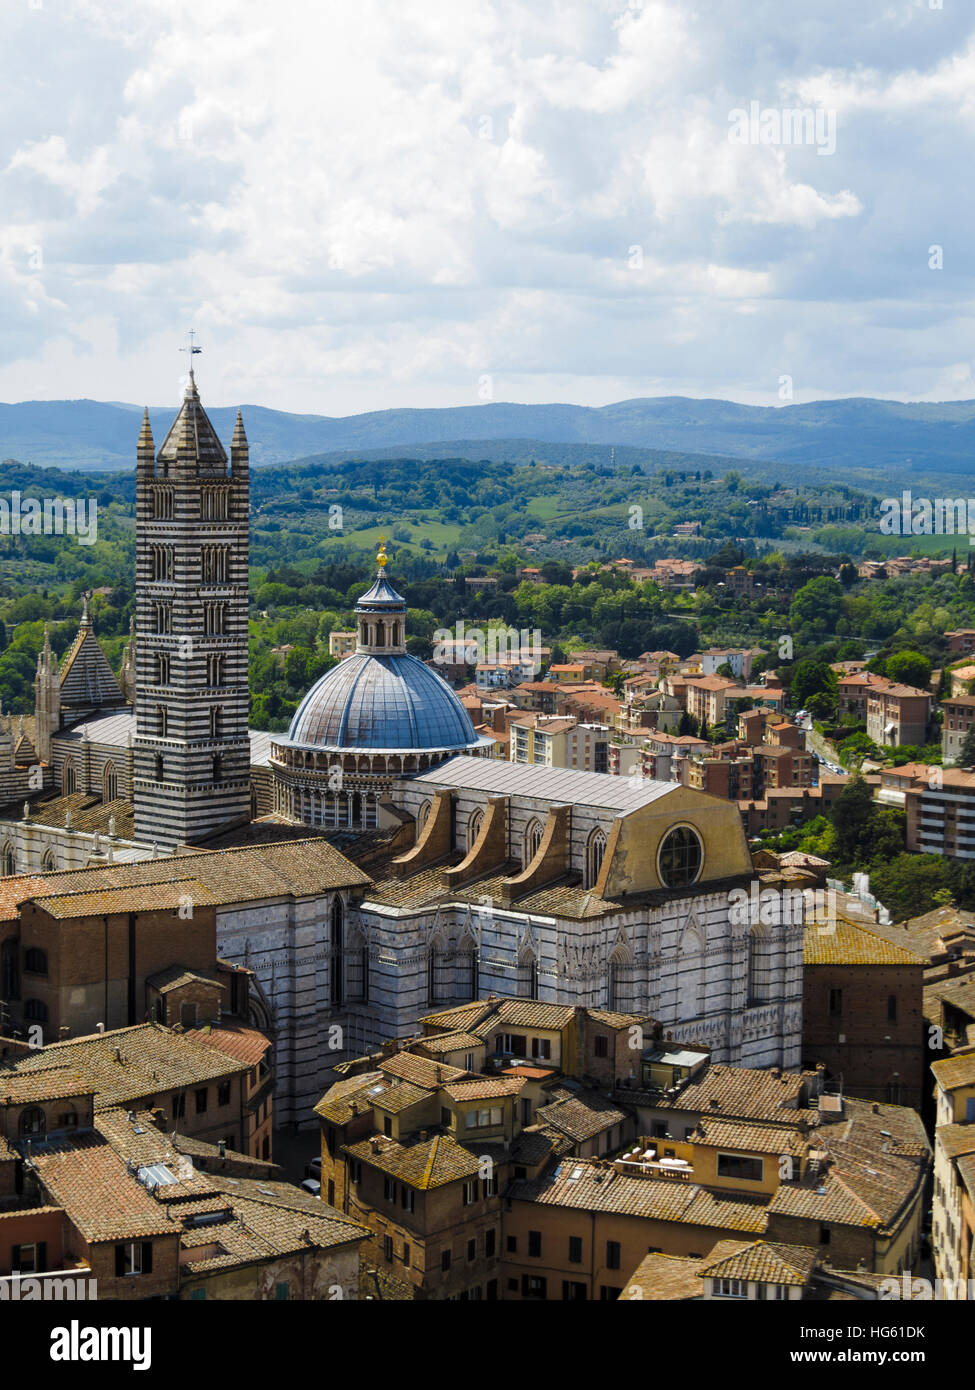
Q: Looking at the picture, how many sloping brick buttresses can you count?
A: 3